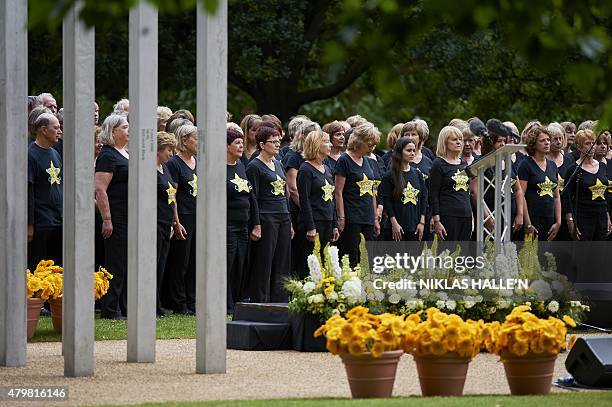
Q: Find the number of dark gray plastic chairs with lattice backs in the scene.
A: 0